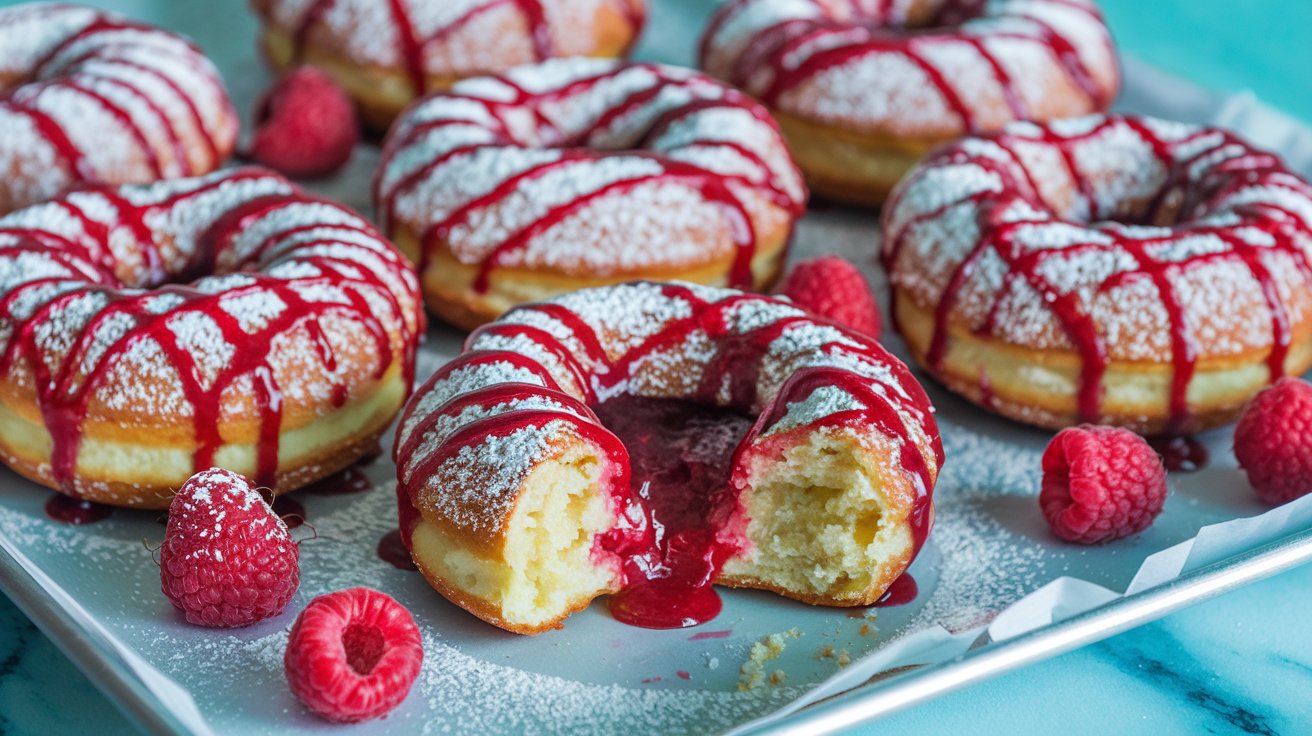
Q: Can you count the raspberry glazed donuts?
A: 7